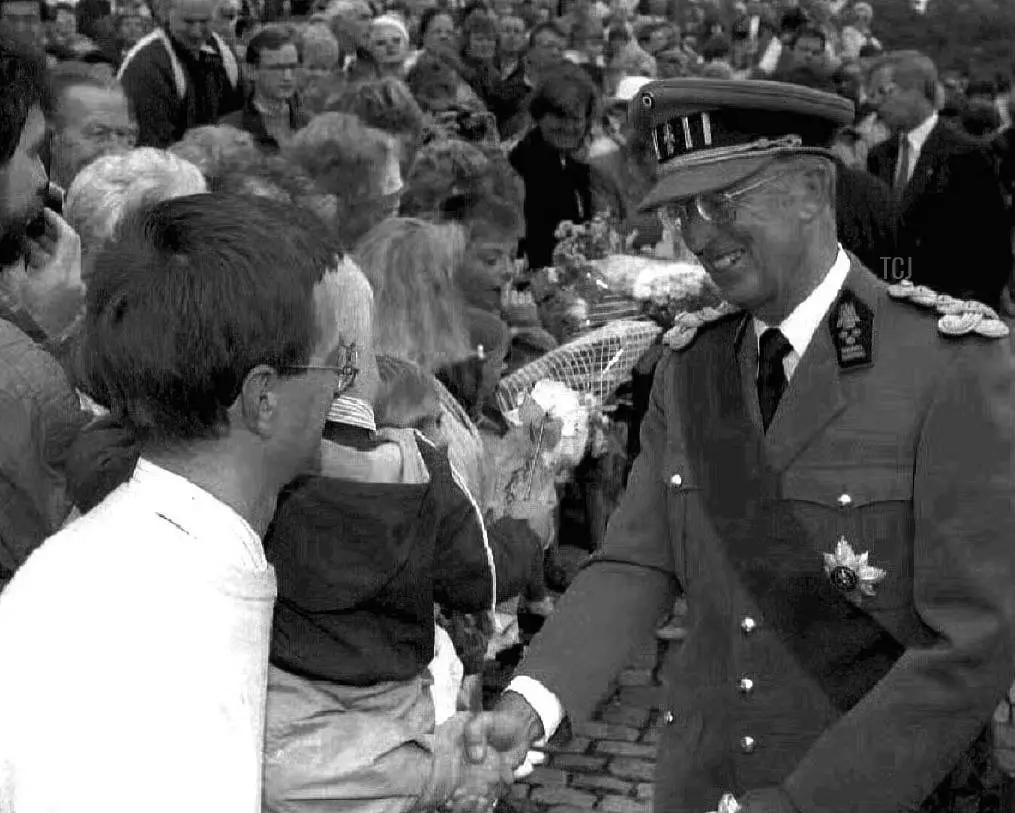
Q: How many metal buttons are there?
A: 6